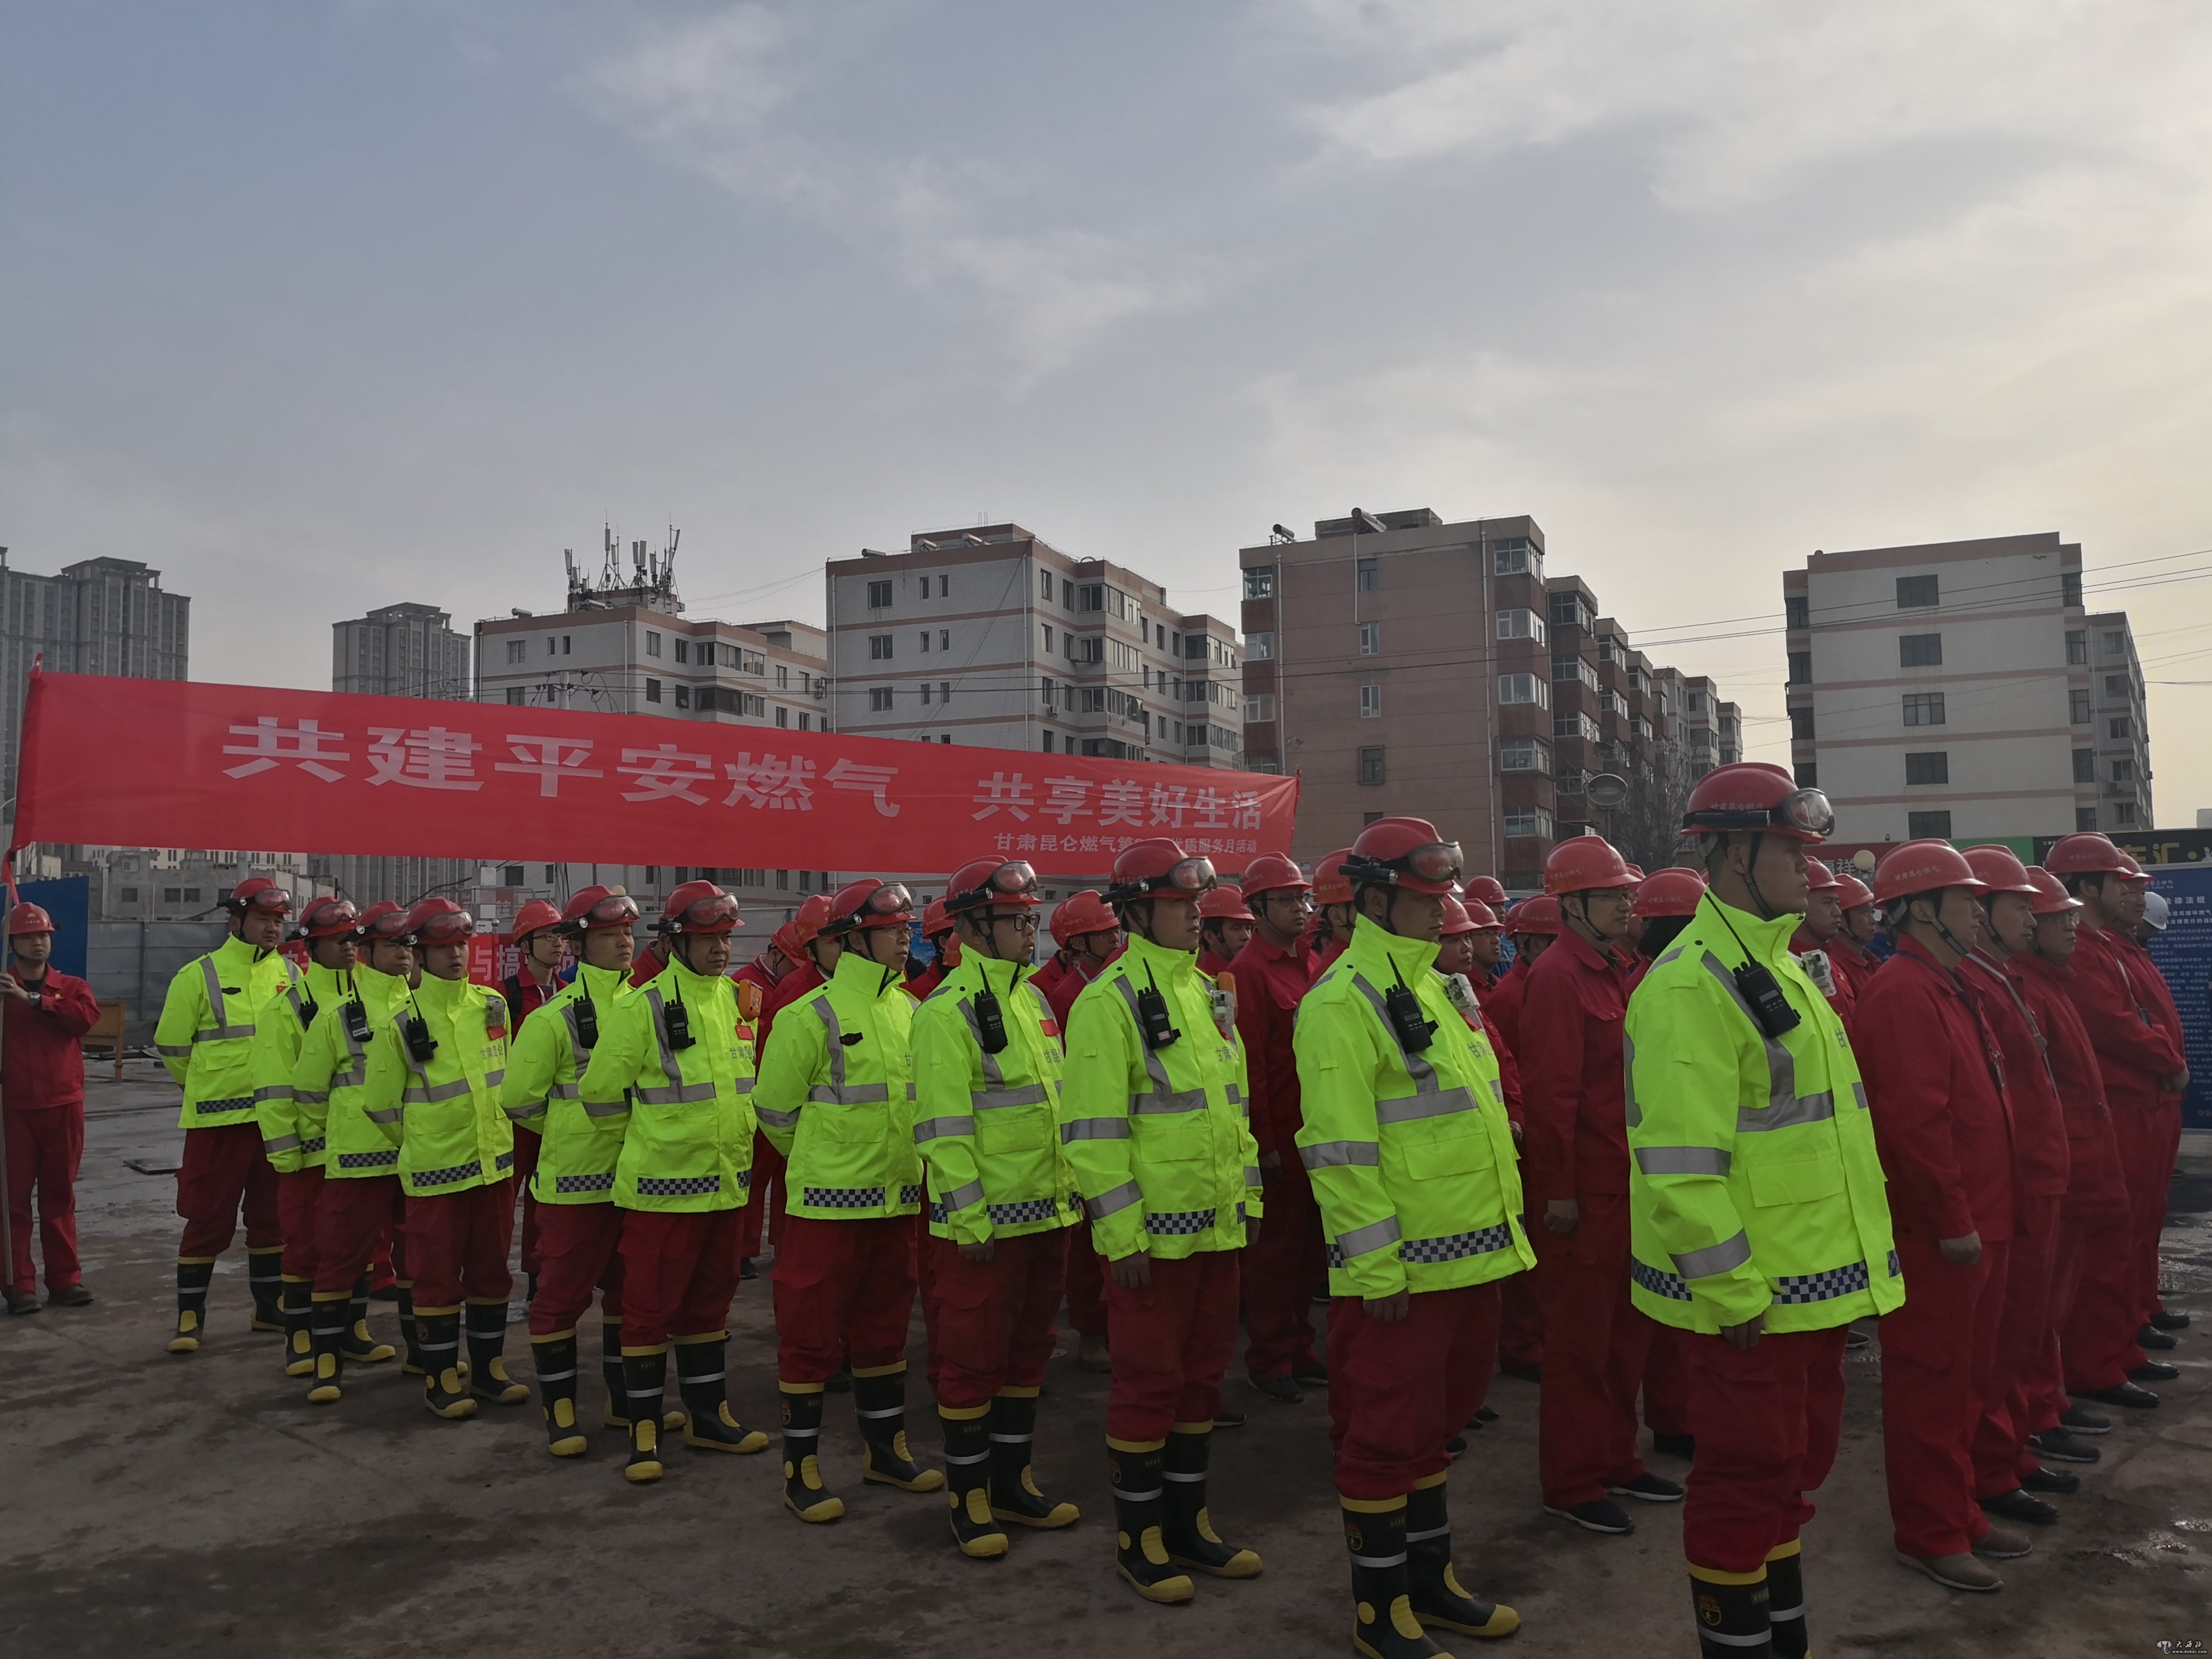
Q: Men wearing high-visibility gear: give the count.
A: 11